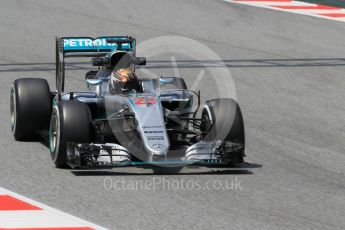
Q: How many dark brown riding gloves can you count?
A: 0